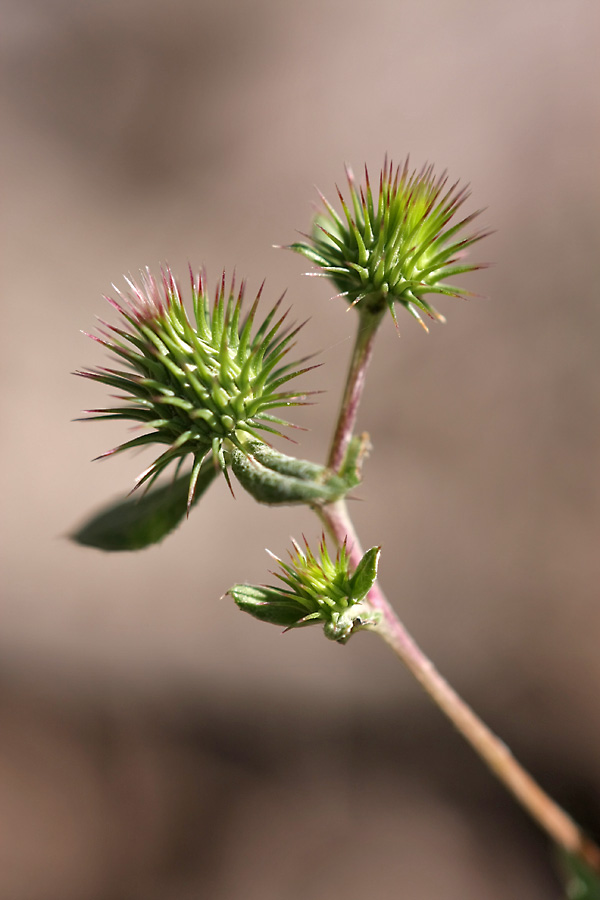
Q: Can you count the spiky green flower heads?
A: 3